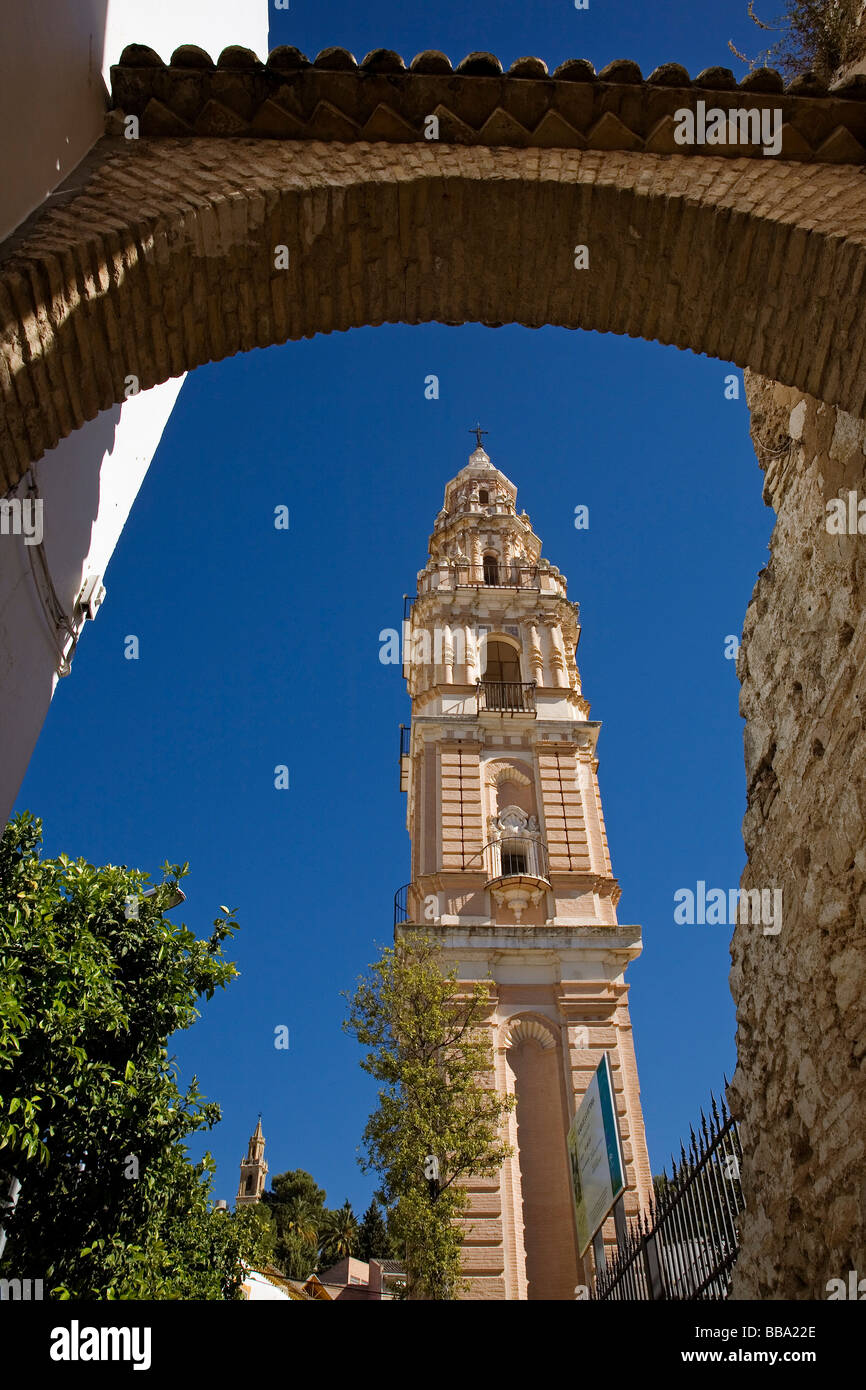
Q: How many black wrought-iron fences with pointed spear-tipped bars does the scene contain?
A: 1